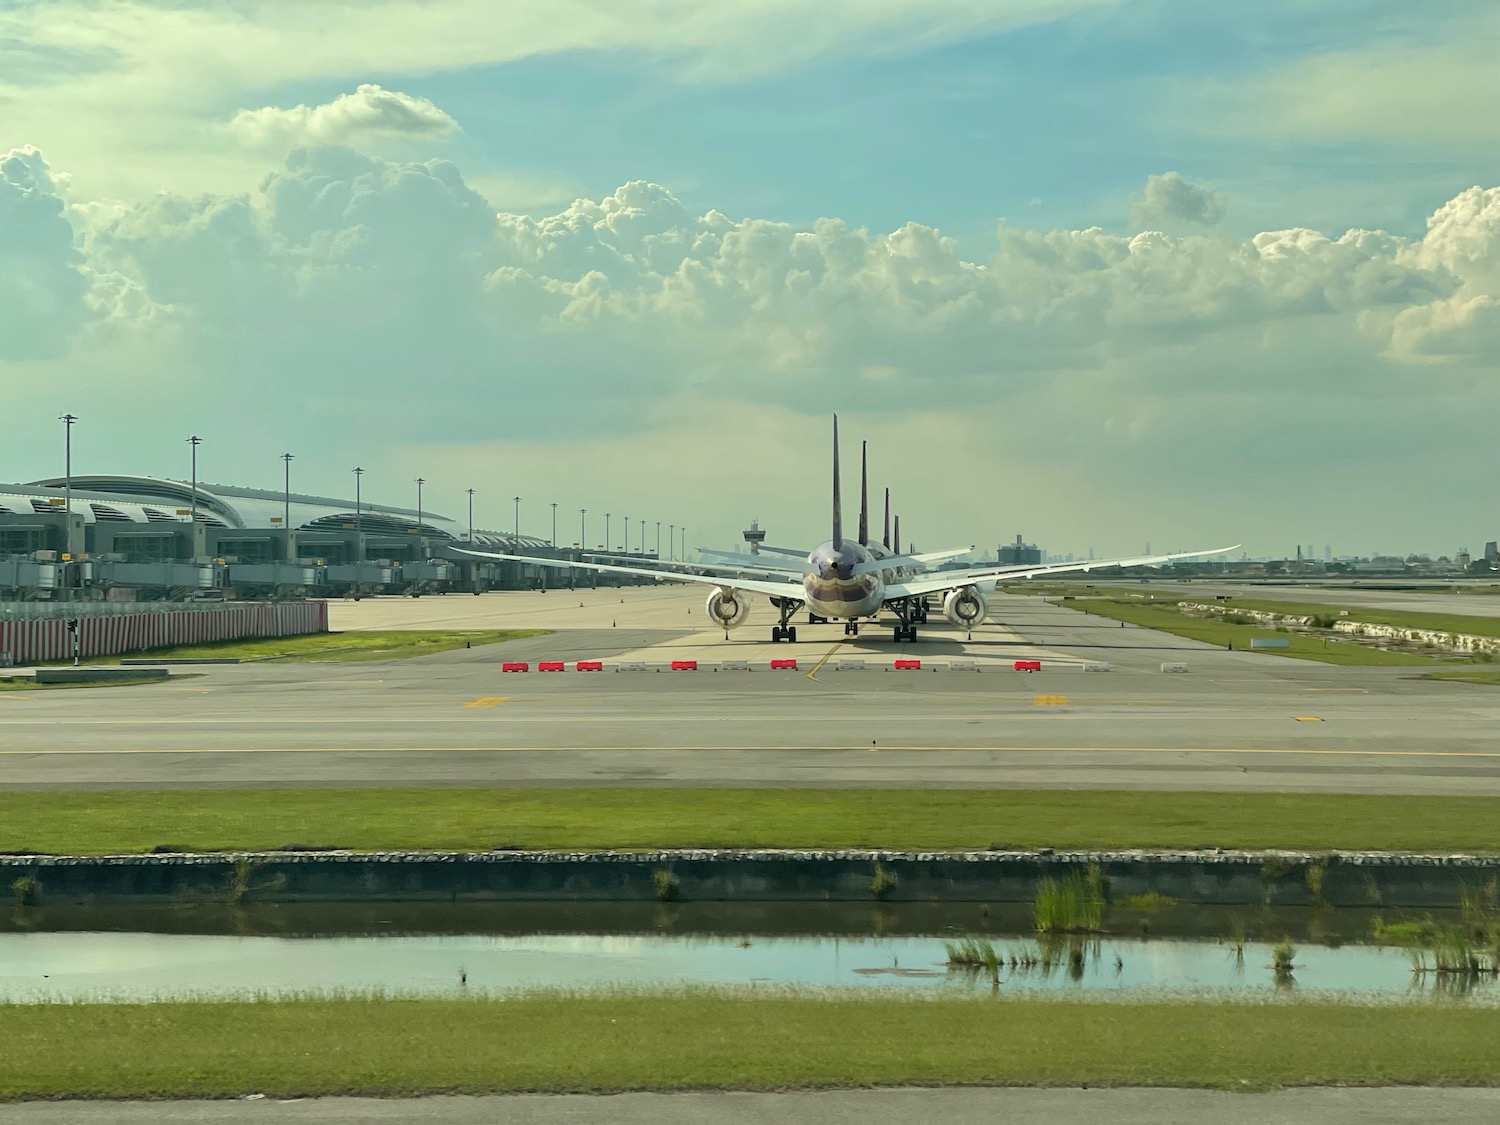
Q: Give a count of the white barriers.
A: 6